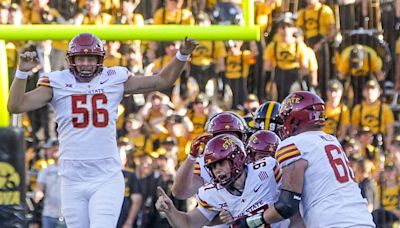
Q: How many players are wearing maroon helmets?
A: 5